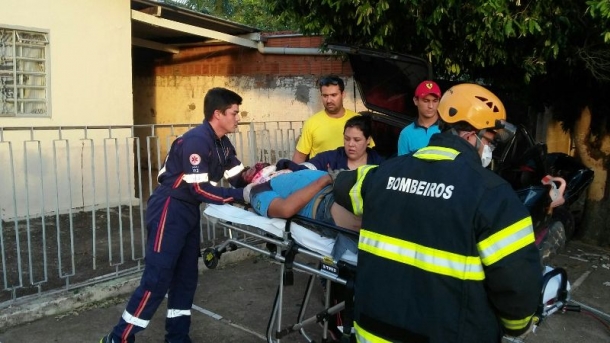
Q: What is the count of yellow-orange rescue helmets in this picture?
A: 1